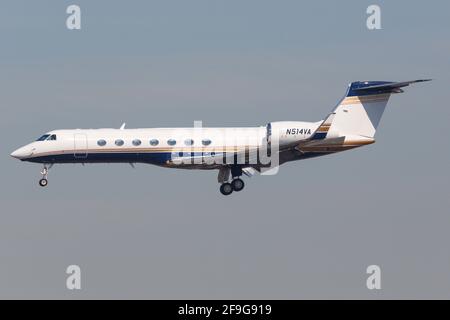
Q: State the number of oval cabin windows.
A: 7